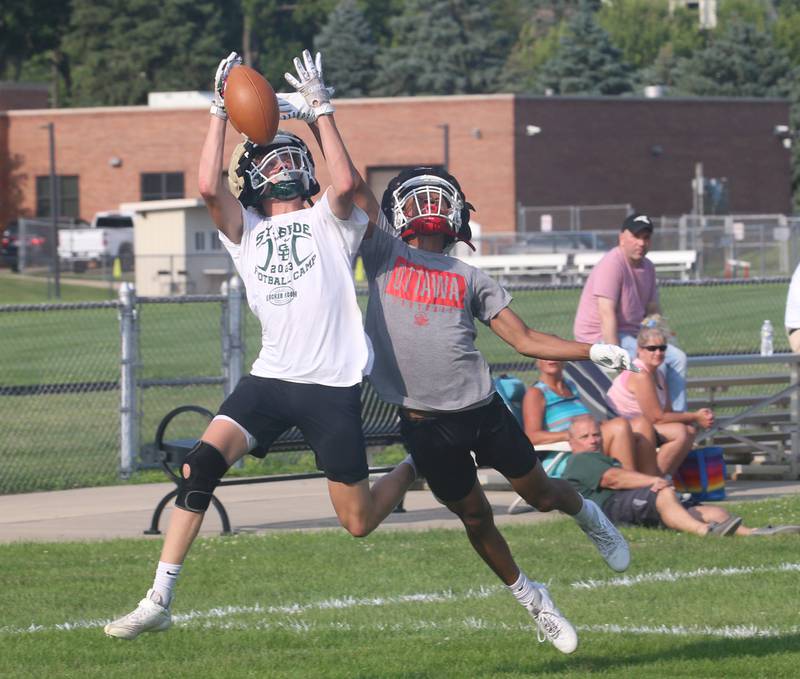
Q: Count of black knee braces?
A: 1